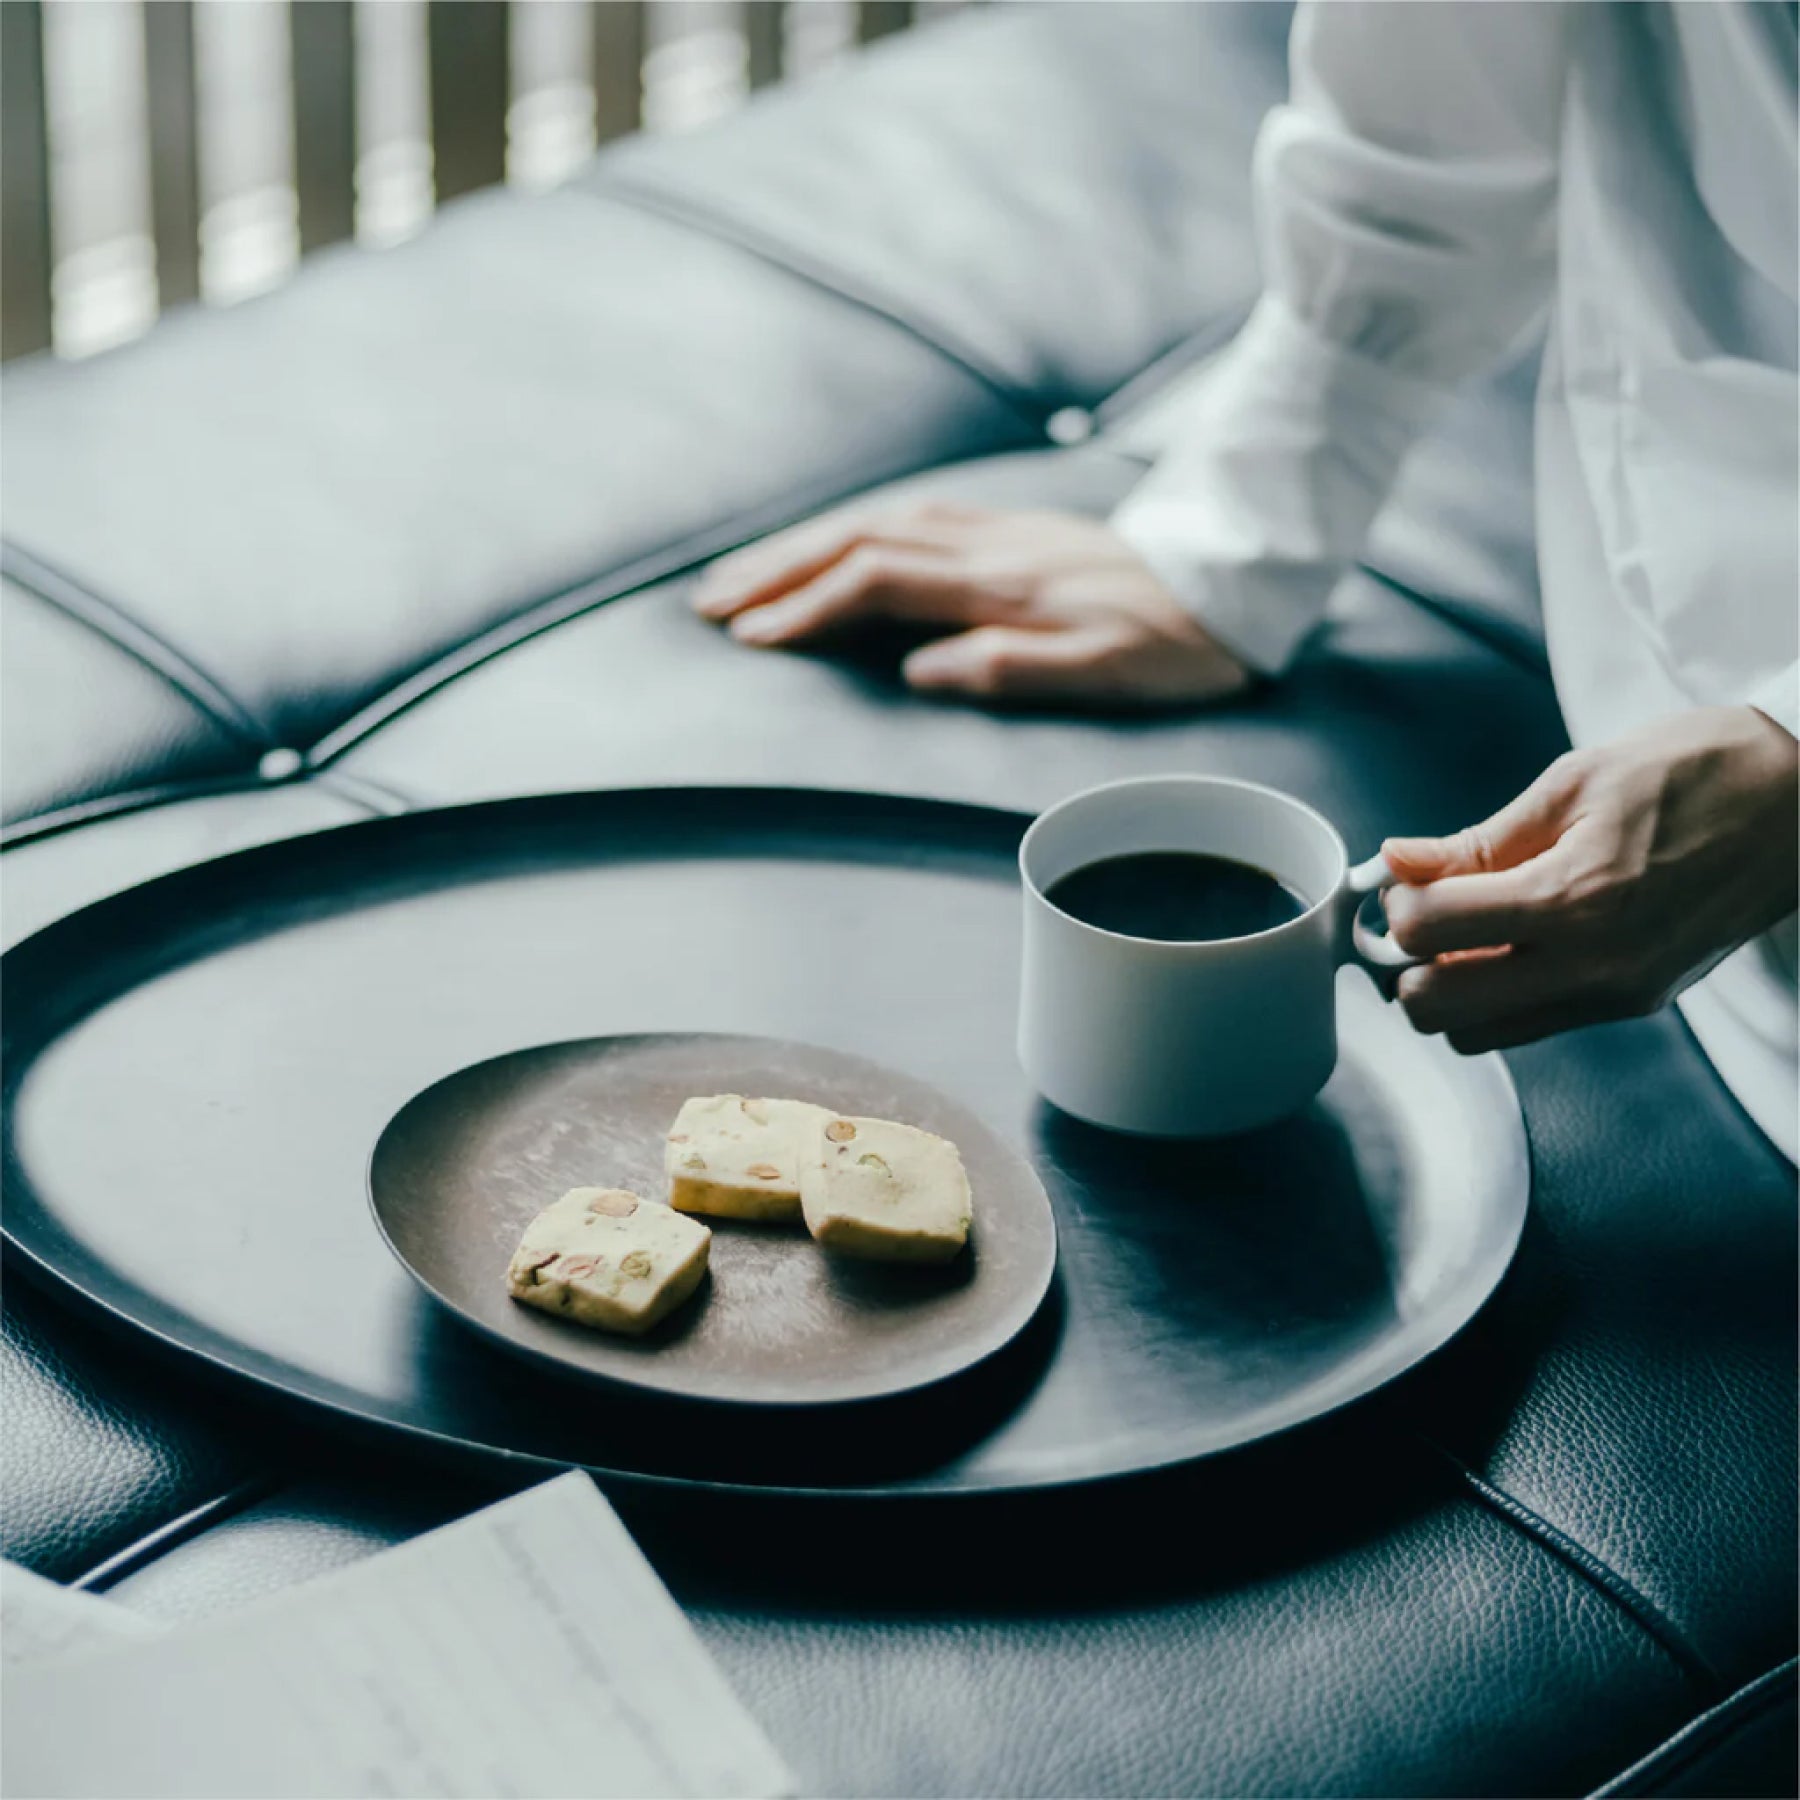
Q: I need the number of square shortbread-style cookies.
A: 3